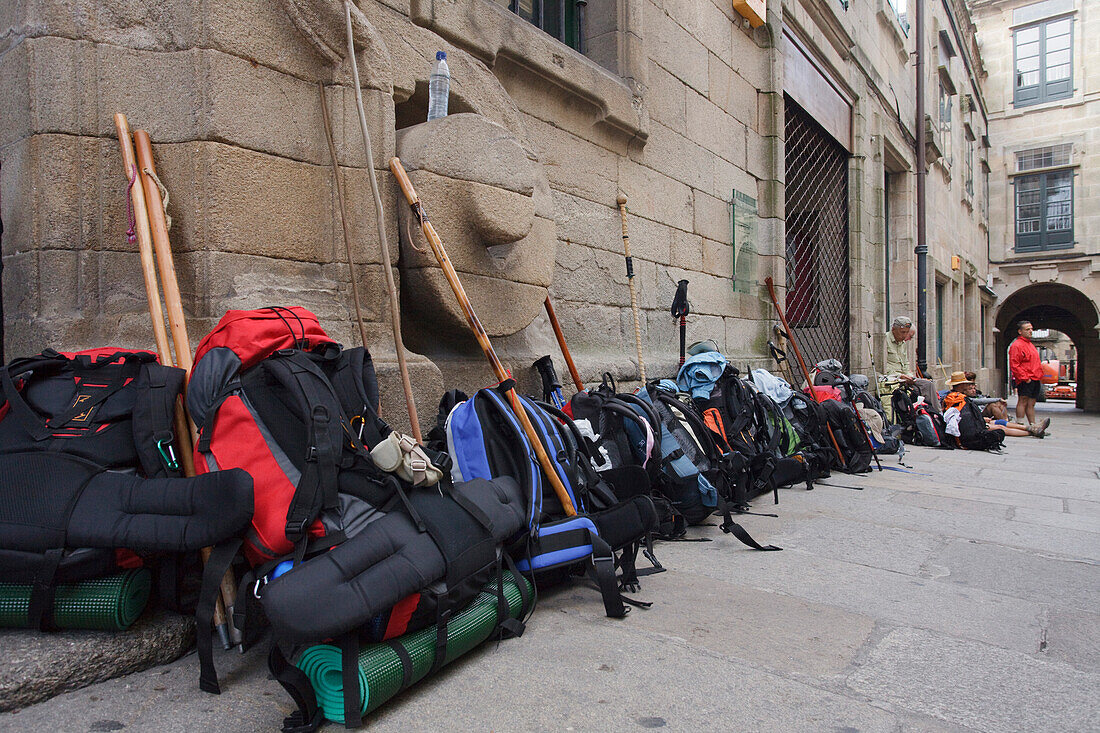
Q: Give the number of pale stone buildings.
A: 2